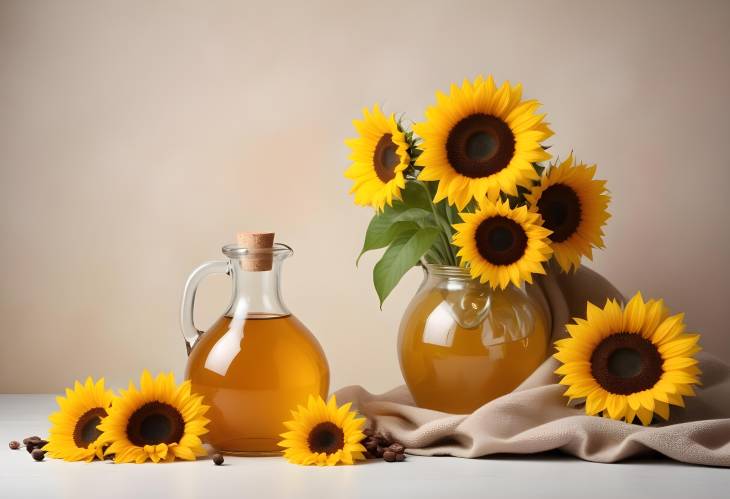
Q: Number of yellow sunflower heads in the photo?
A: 8